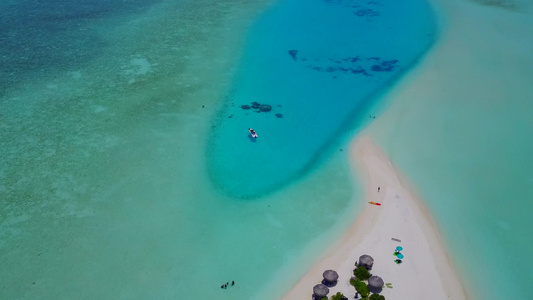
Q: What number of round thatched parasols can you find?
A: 4